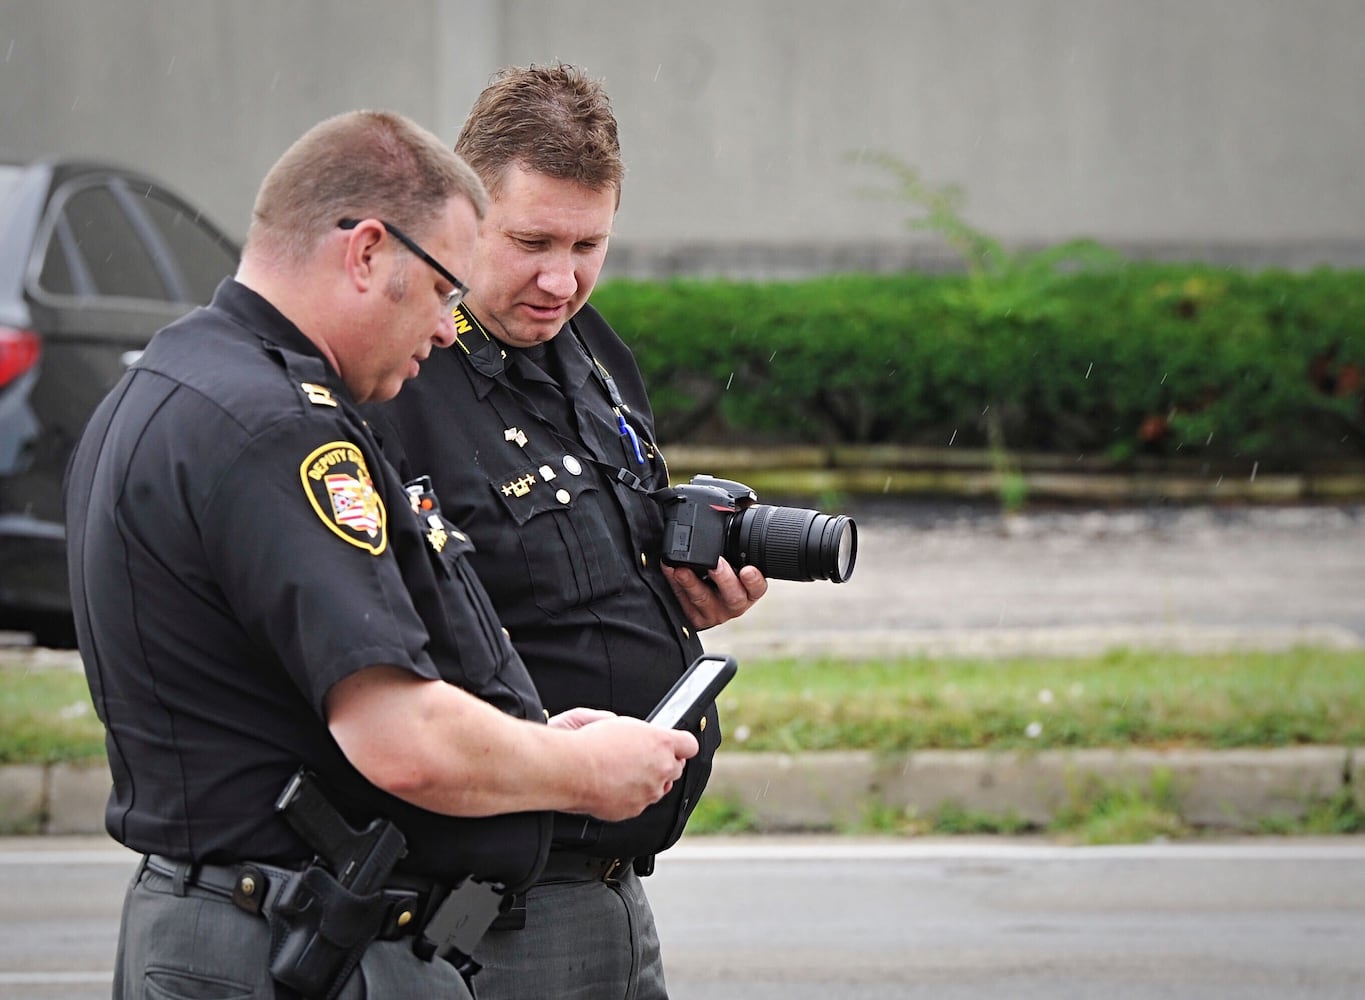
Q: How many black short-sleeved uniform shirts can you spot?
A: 2